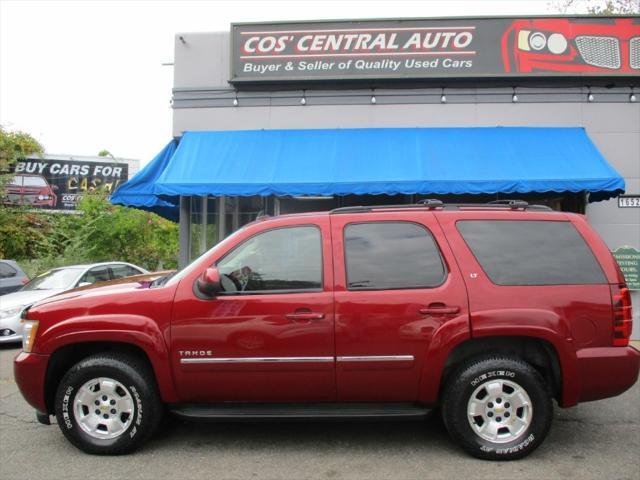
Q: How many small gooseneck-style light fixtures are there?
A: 7